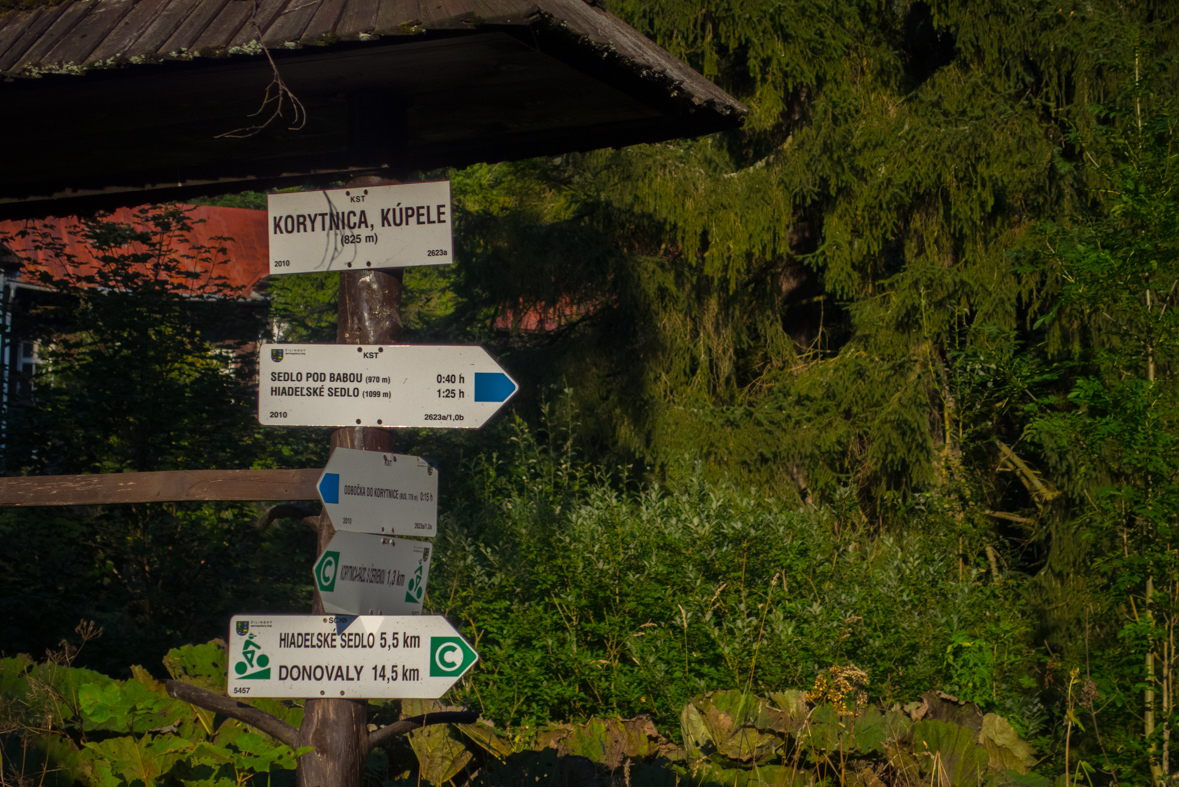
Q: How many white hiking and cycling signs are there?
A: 5